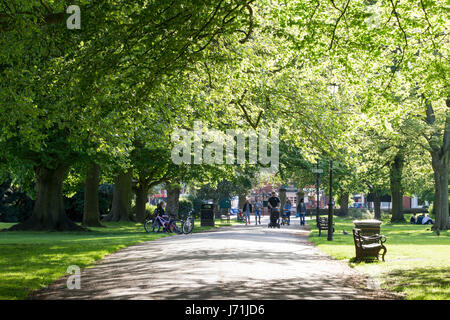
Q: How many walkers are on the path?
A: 5